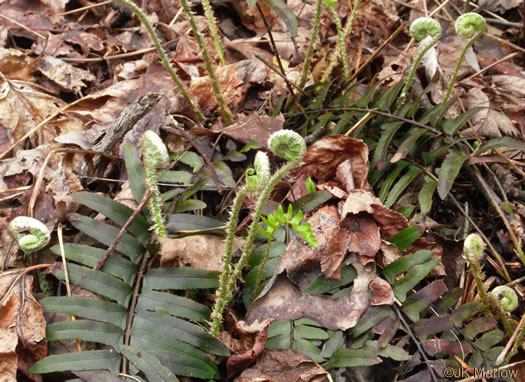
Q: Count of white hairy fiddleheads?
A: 8